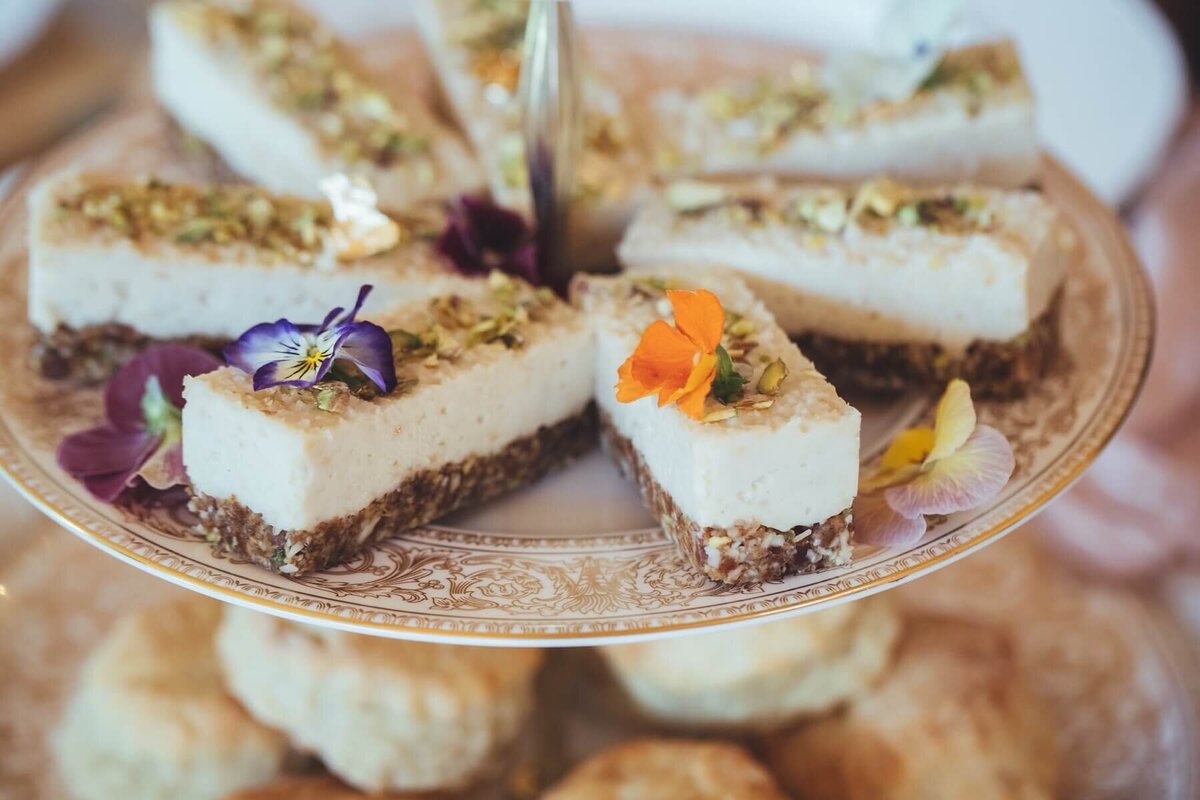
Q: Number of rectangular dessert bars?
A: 7